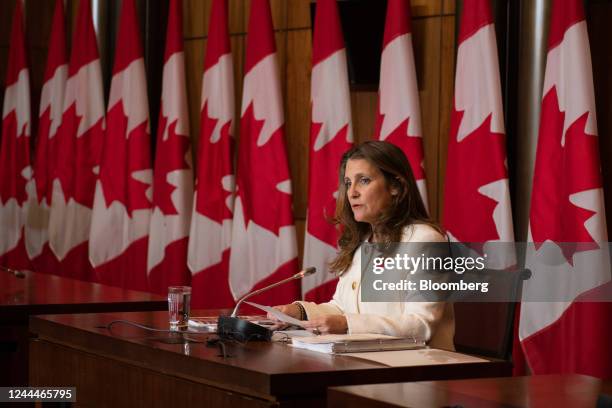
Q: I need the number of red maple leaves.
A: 11